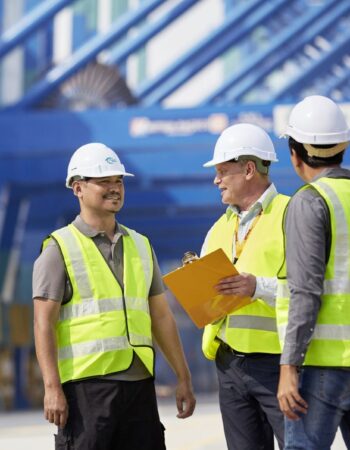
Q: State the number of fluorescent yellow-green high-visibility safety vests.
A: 3